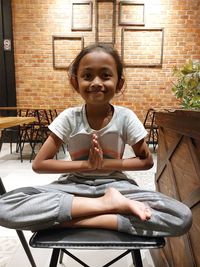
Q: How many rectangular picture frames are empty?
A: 5